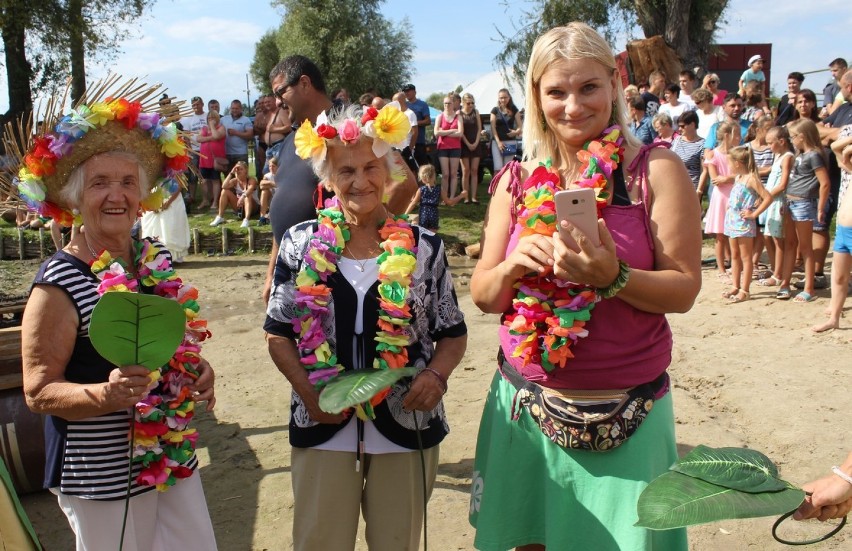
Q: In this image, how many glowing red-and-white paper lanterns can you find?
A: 0